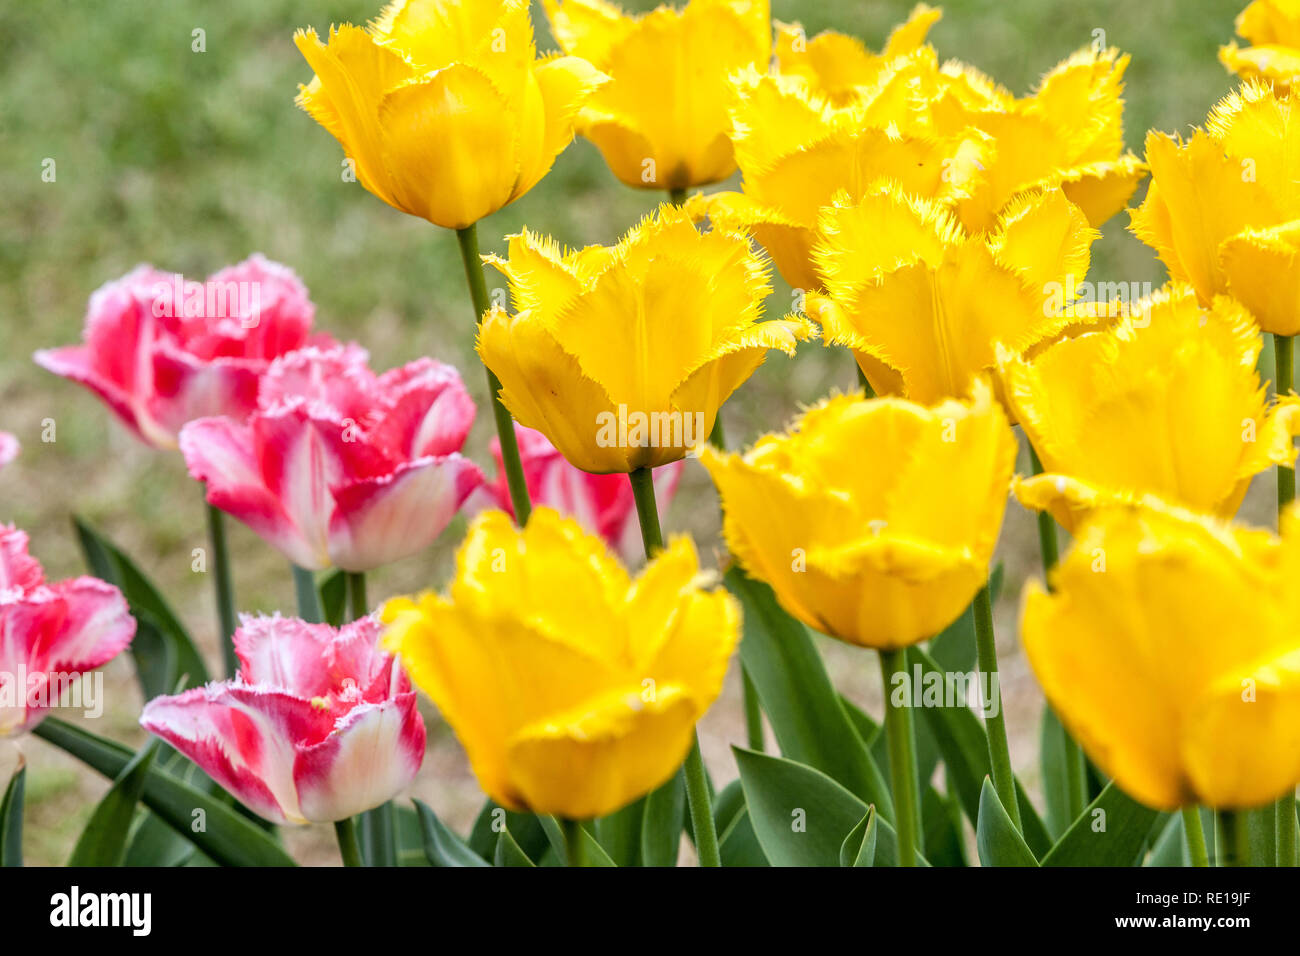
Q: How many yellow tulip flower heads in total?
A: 13